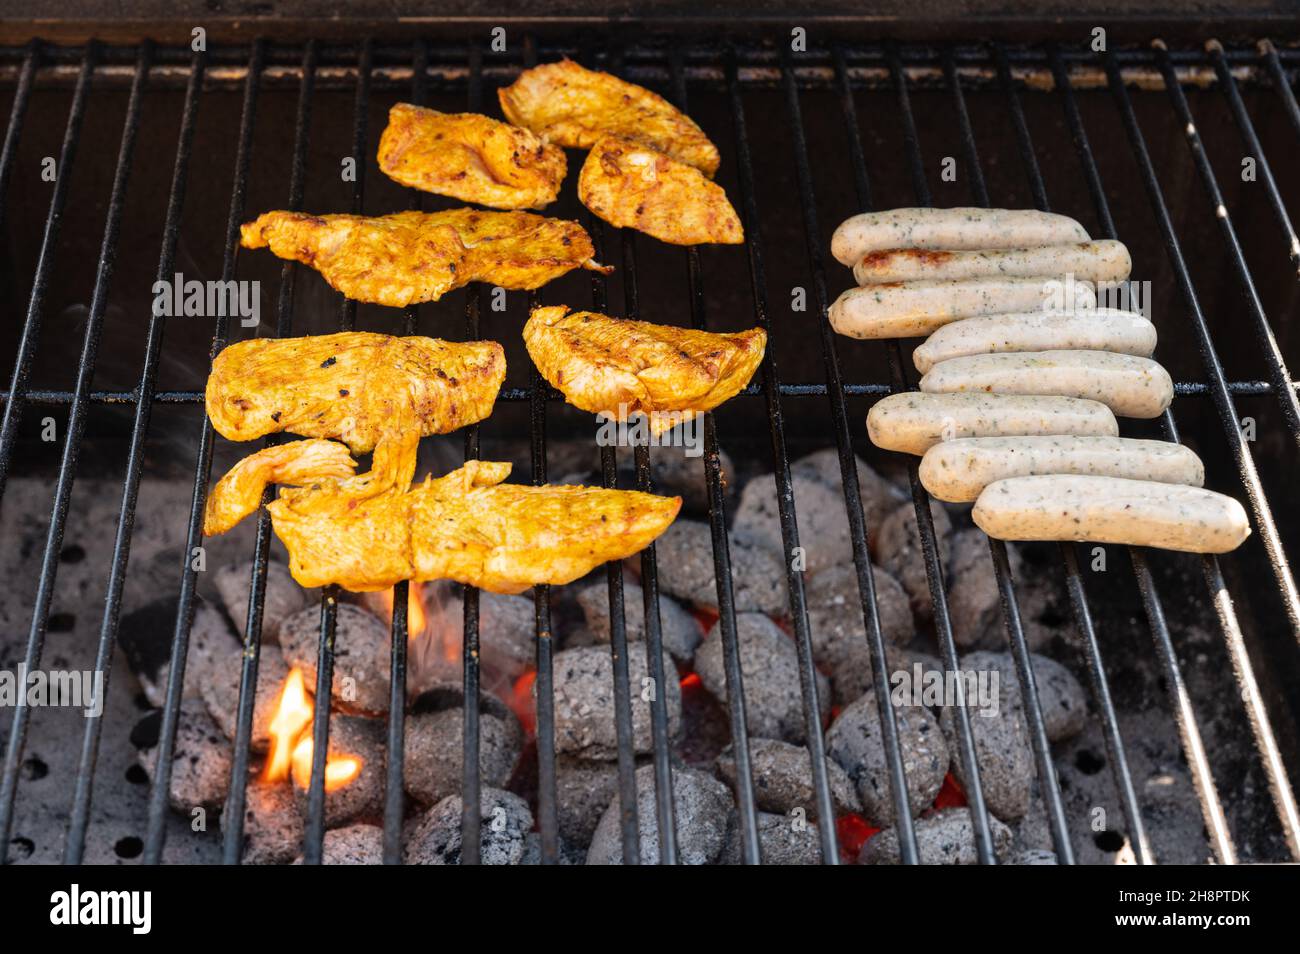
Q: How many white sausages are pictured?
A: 8